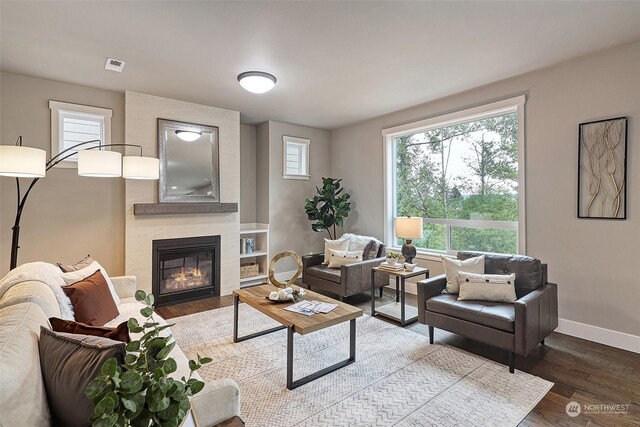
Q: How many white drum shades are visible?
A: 4